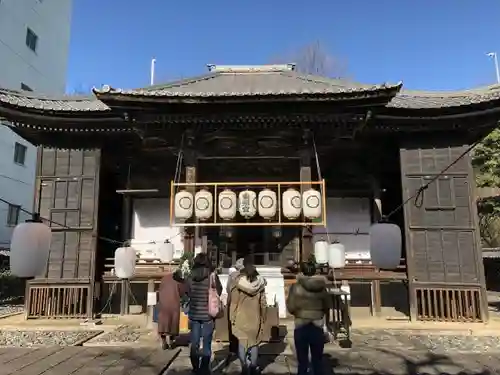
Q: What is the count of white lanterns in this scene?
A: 13